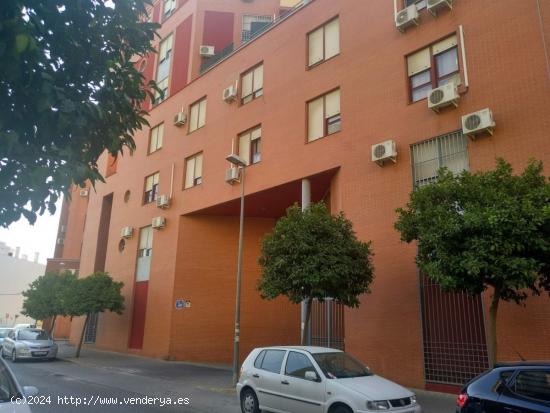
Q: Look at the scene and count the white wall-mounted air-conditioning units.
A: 13